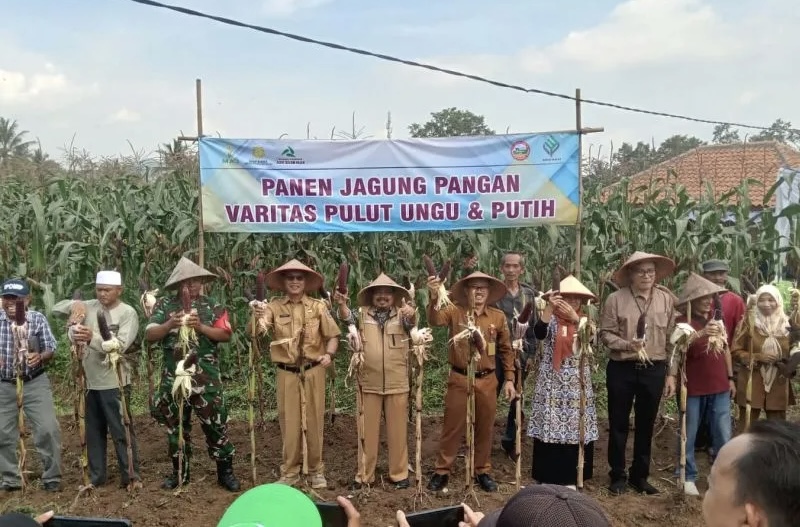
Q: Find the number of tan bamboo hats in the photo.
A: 7